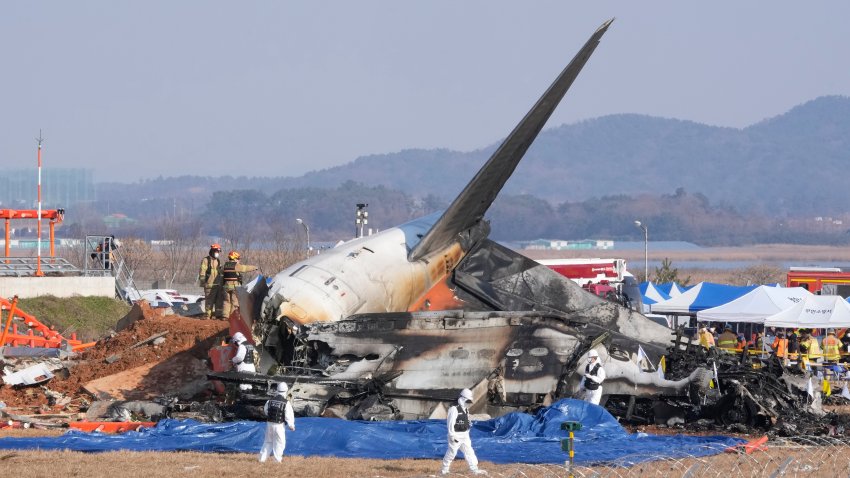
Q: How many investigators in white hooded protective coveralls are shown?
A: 4